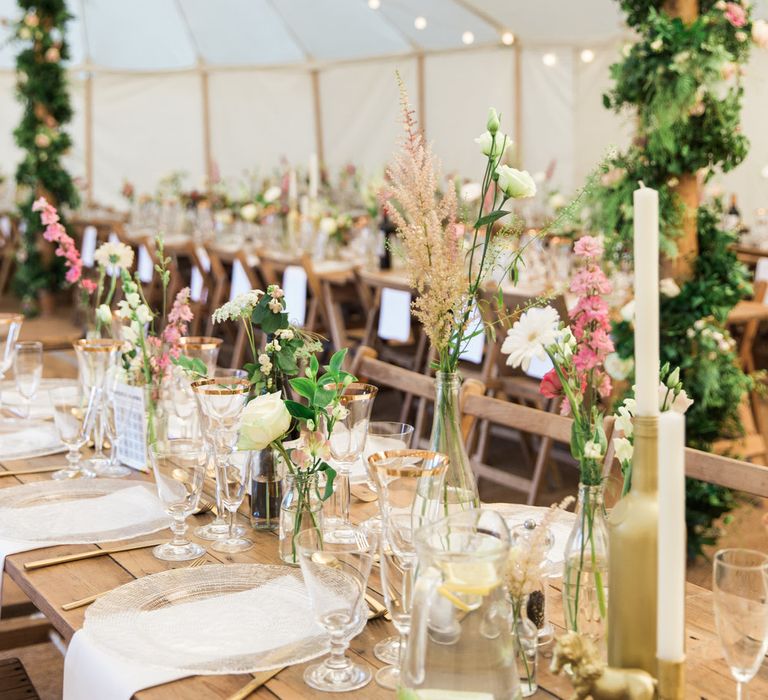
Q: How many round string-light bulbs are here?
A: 6